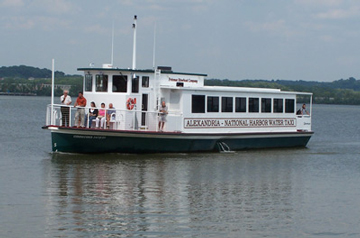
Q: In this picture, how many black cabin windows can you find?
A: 8